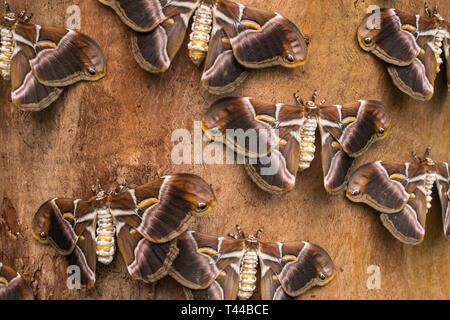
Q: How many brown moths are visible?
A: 8